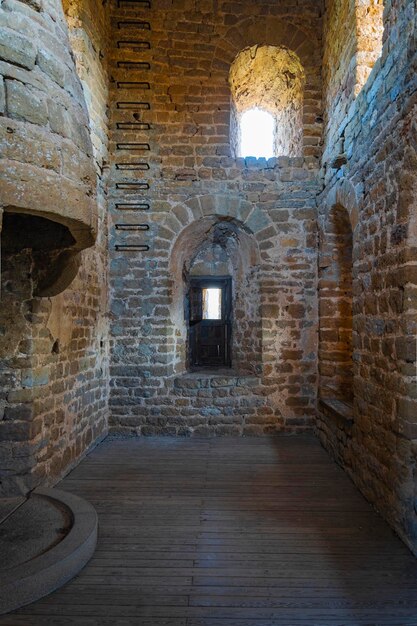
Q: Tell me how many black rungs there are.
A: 13